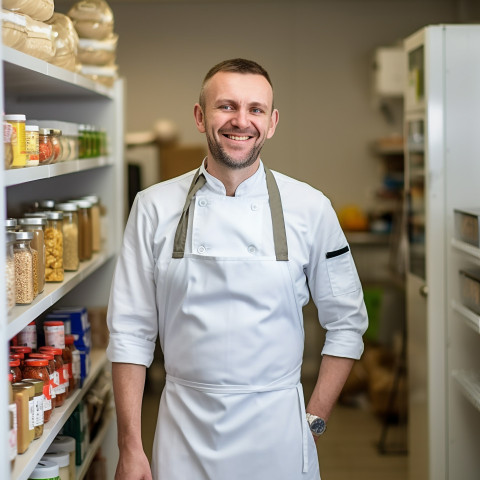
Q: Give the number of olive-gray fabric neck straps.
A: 2